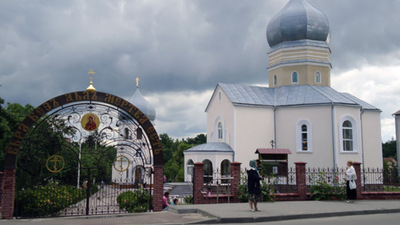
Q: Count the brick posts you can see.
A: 6